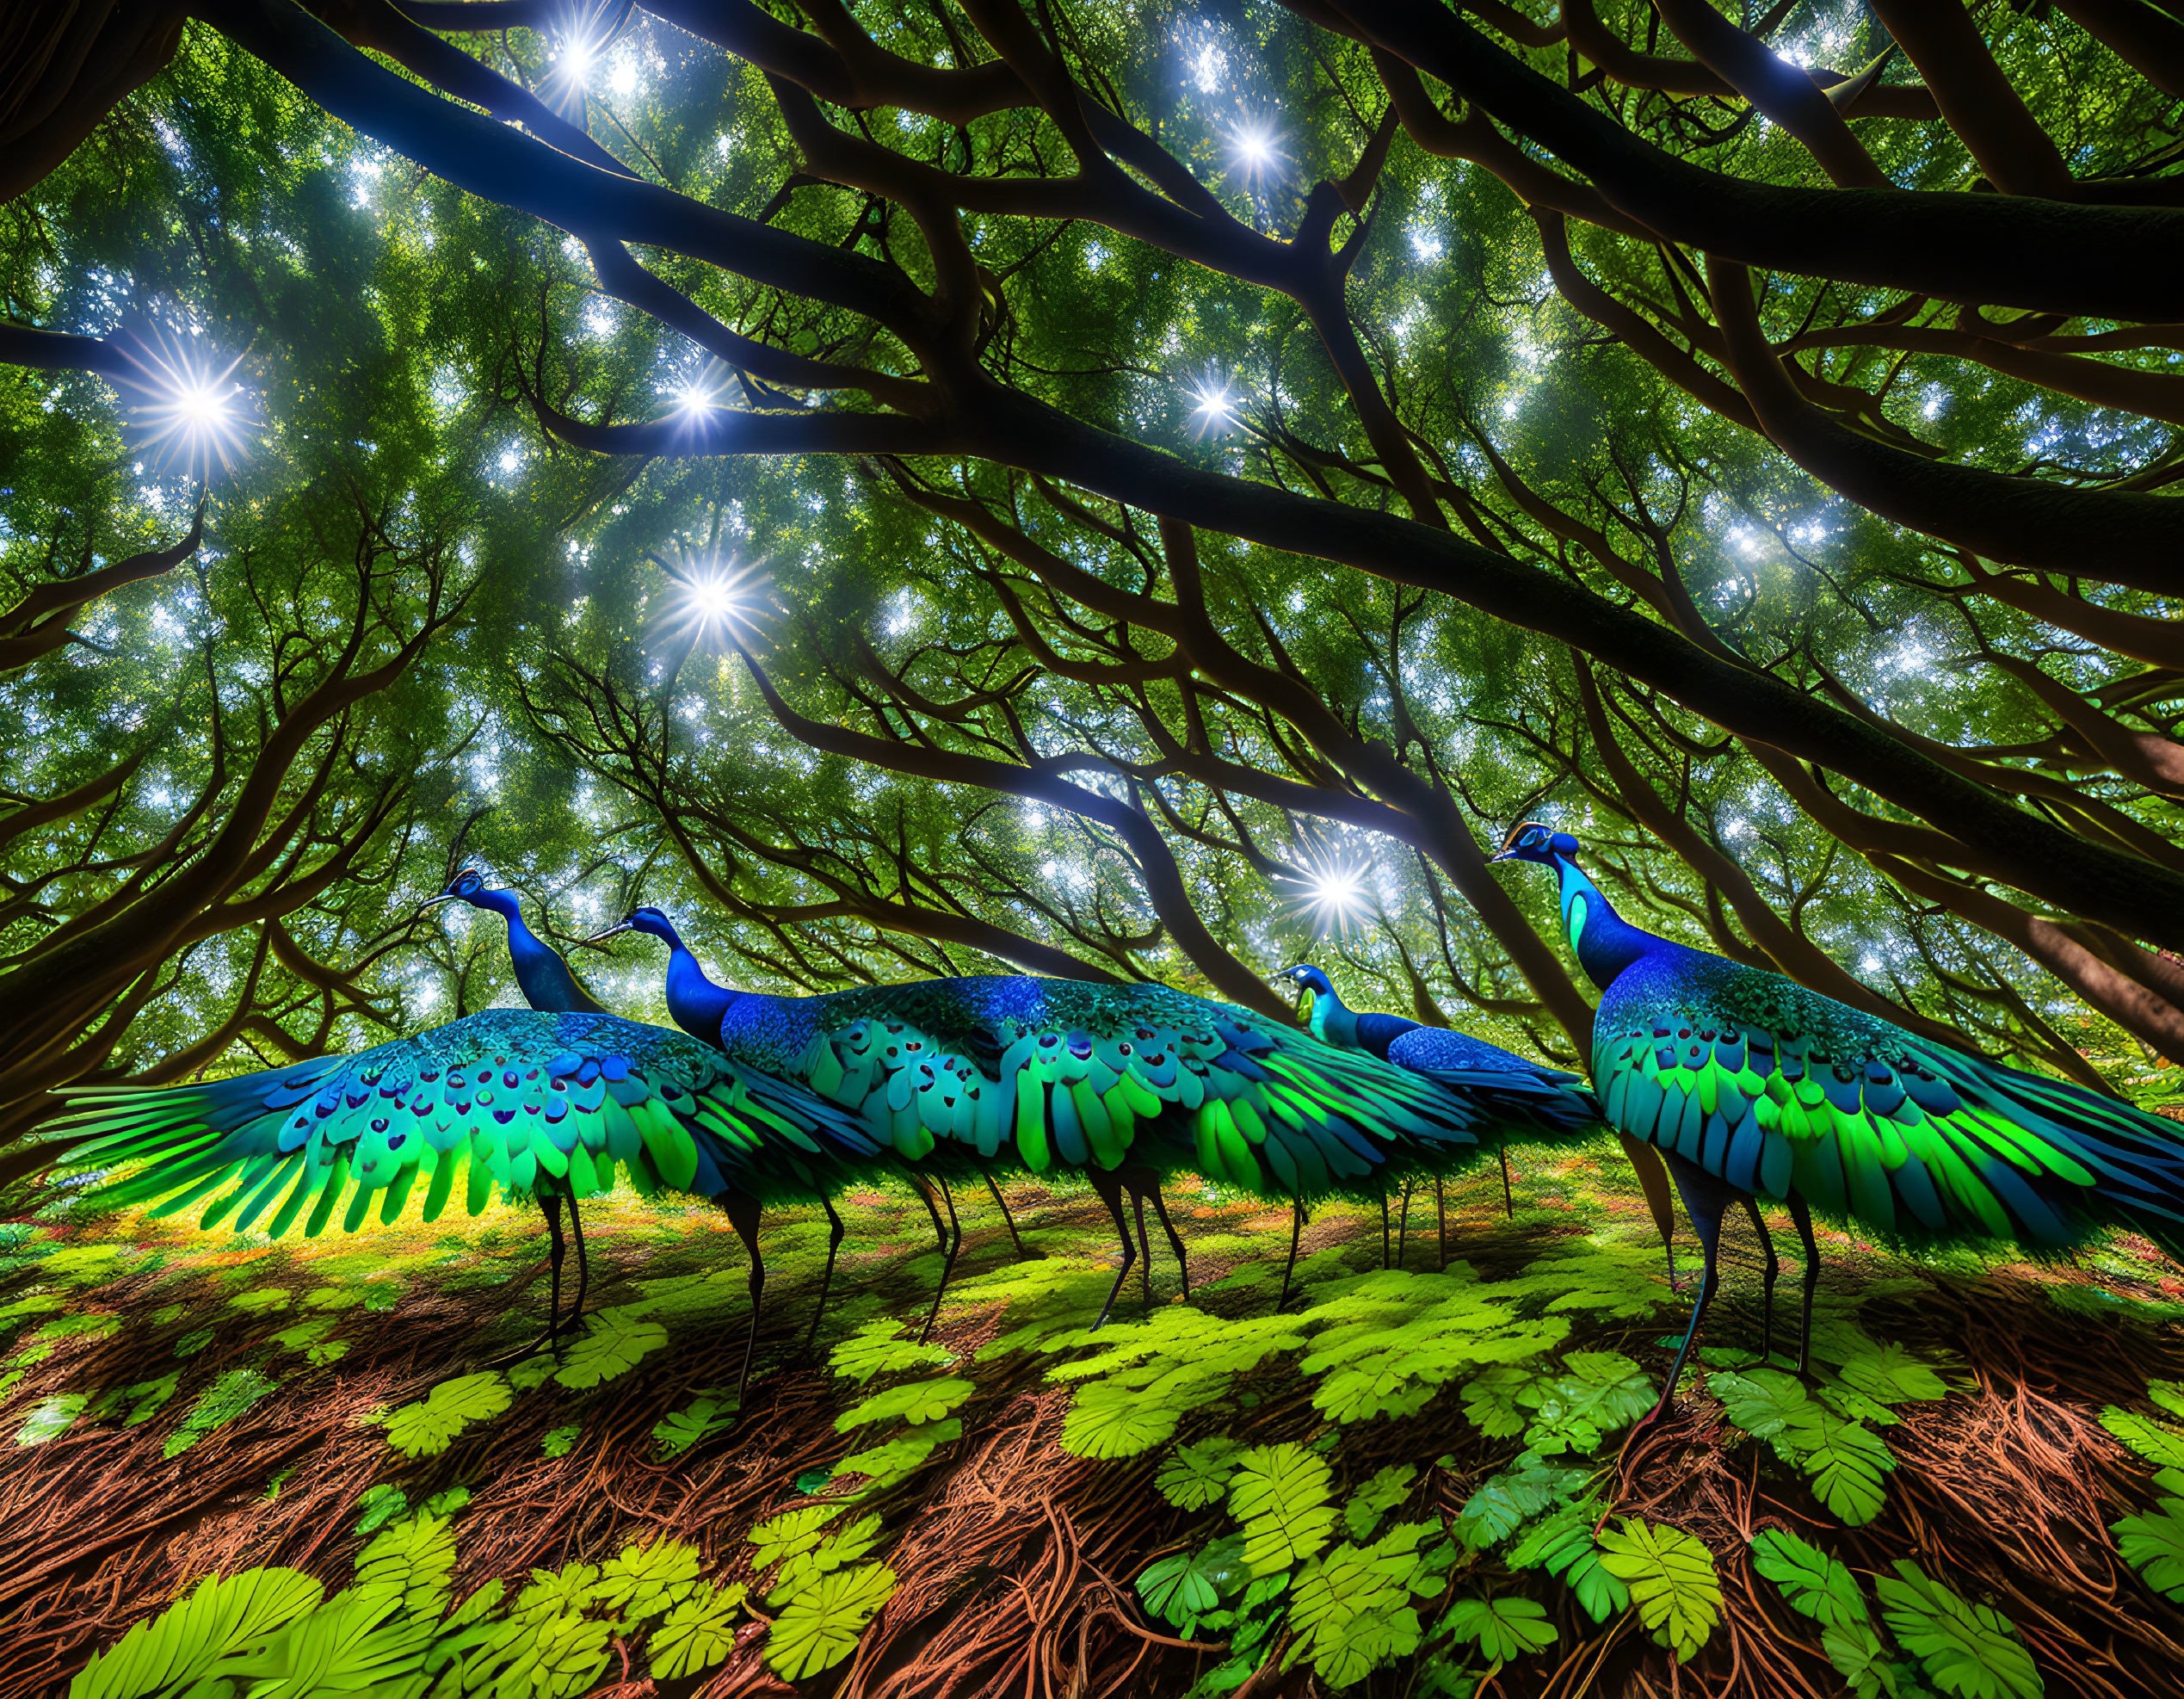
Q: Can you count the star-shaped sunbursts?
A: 7